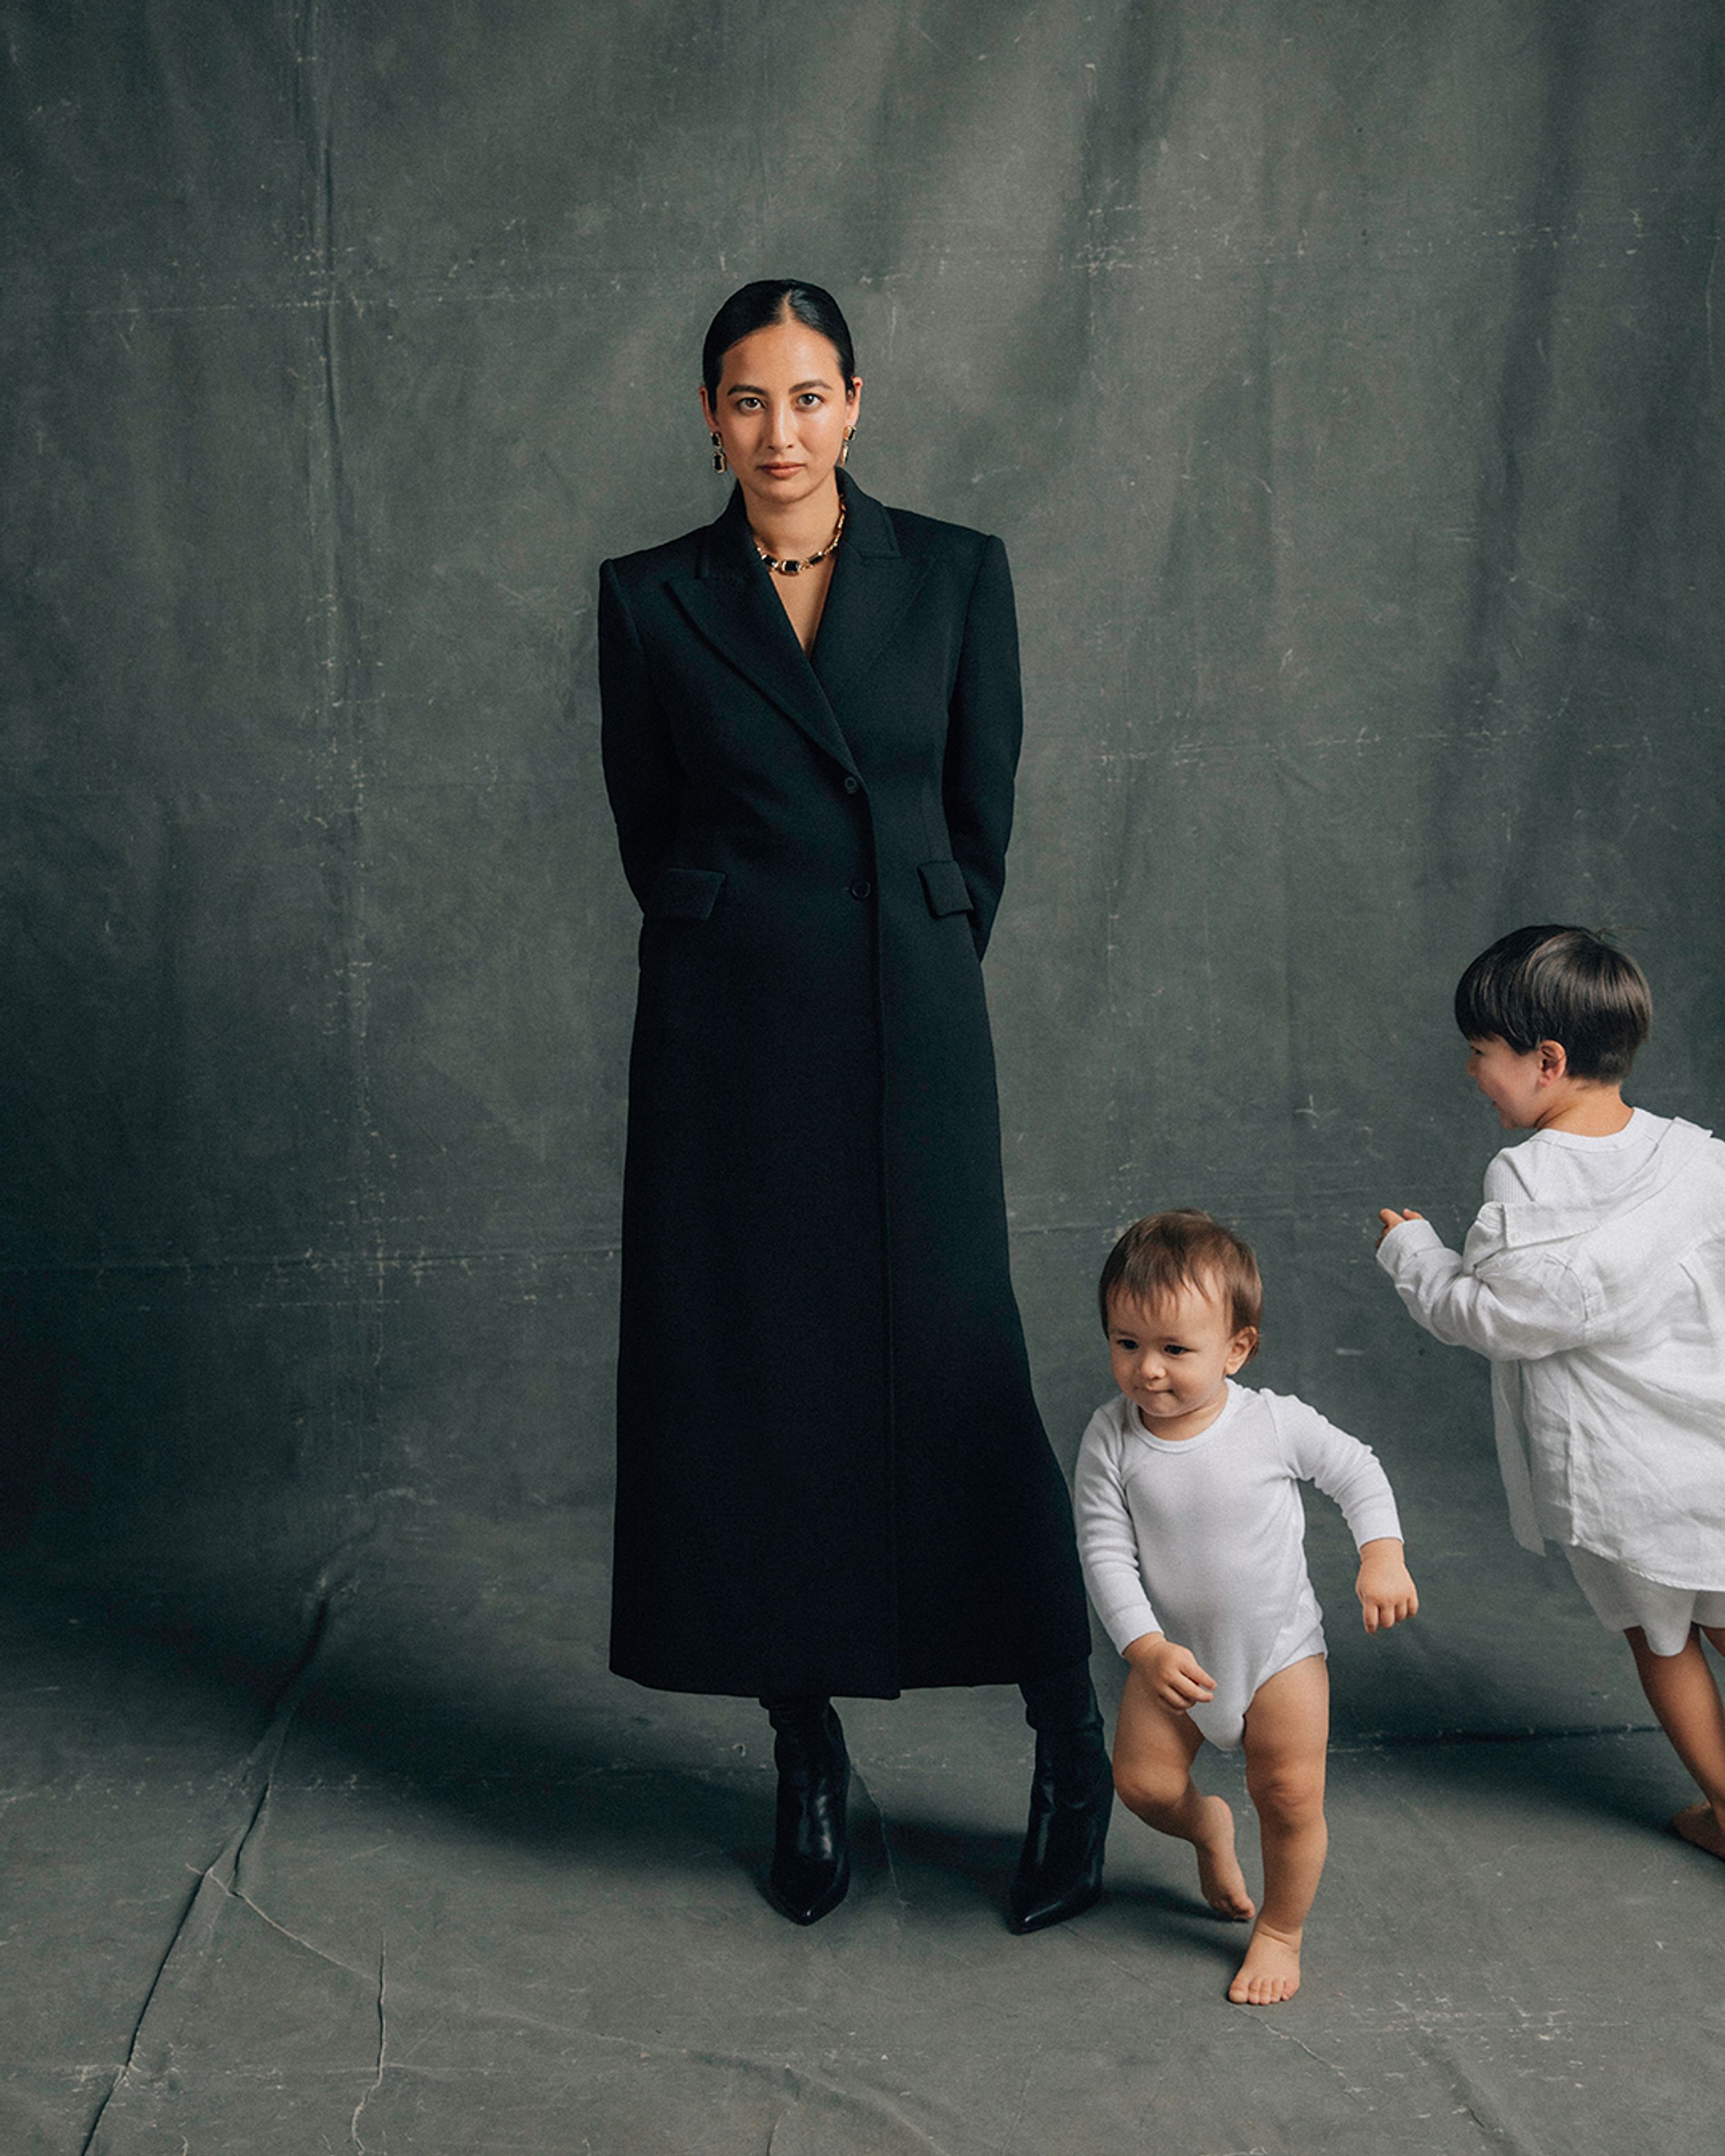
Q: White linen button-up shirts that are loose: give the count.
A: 1